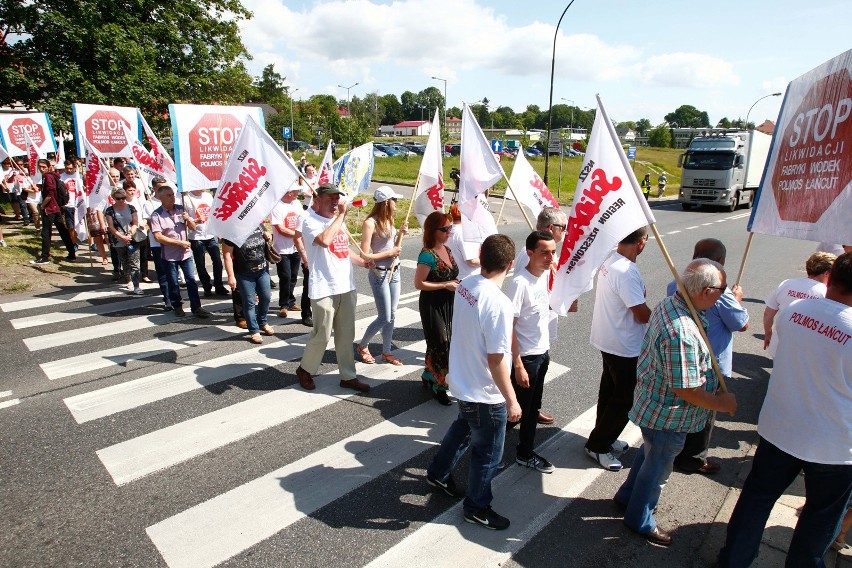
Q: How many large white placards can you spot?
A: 4